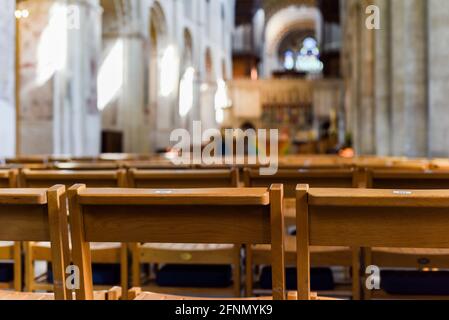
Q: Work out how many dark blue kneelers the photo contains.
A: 5